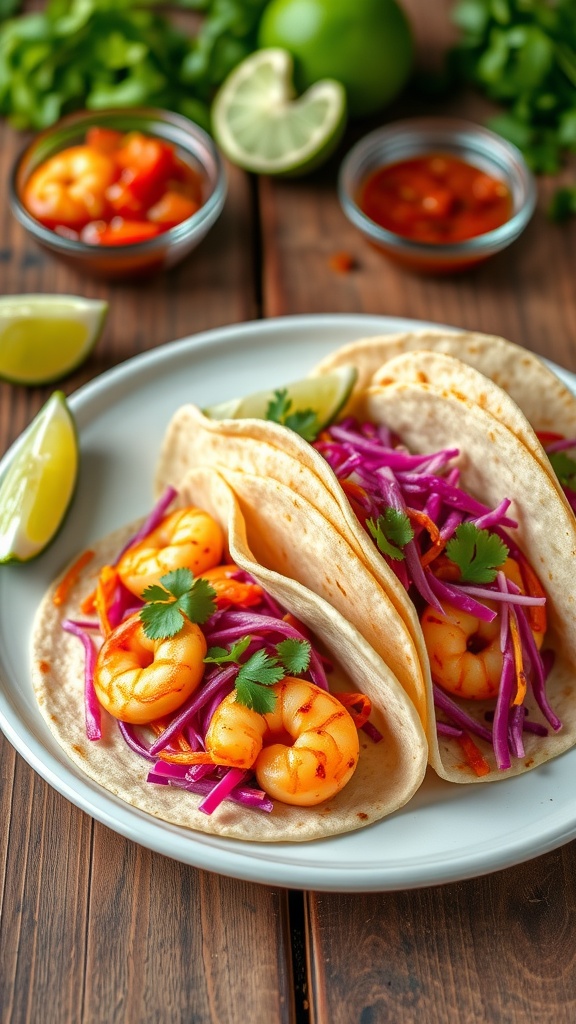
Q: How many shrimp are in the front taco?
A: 3